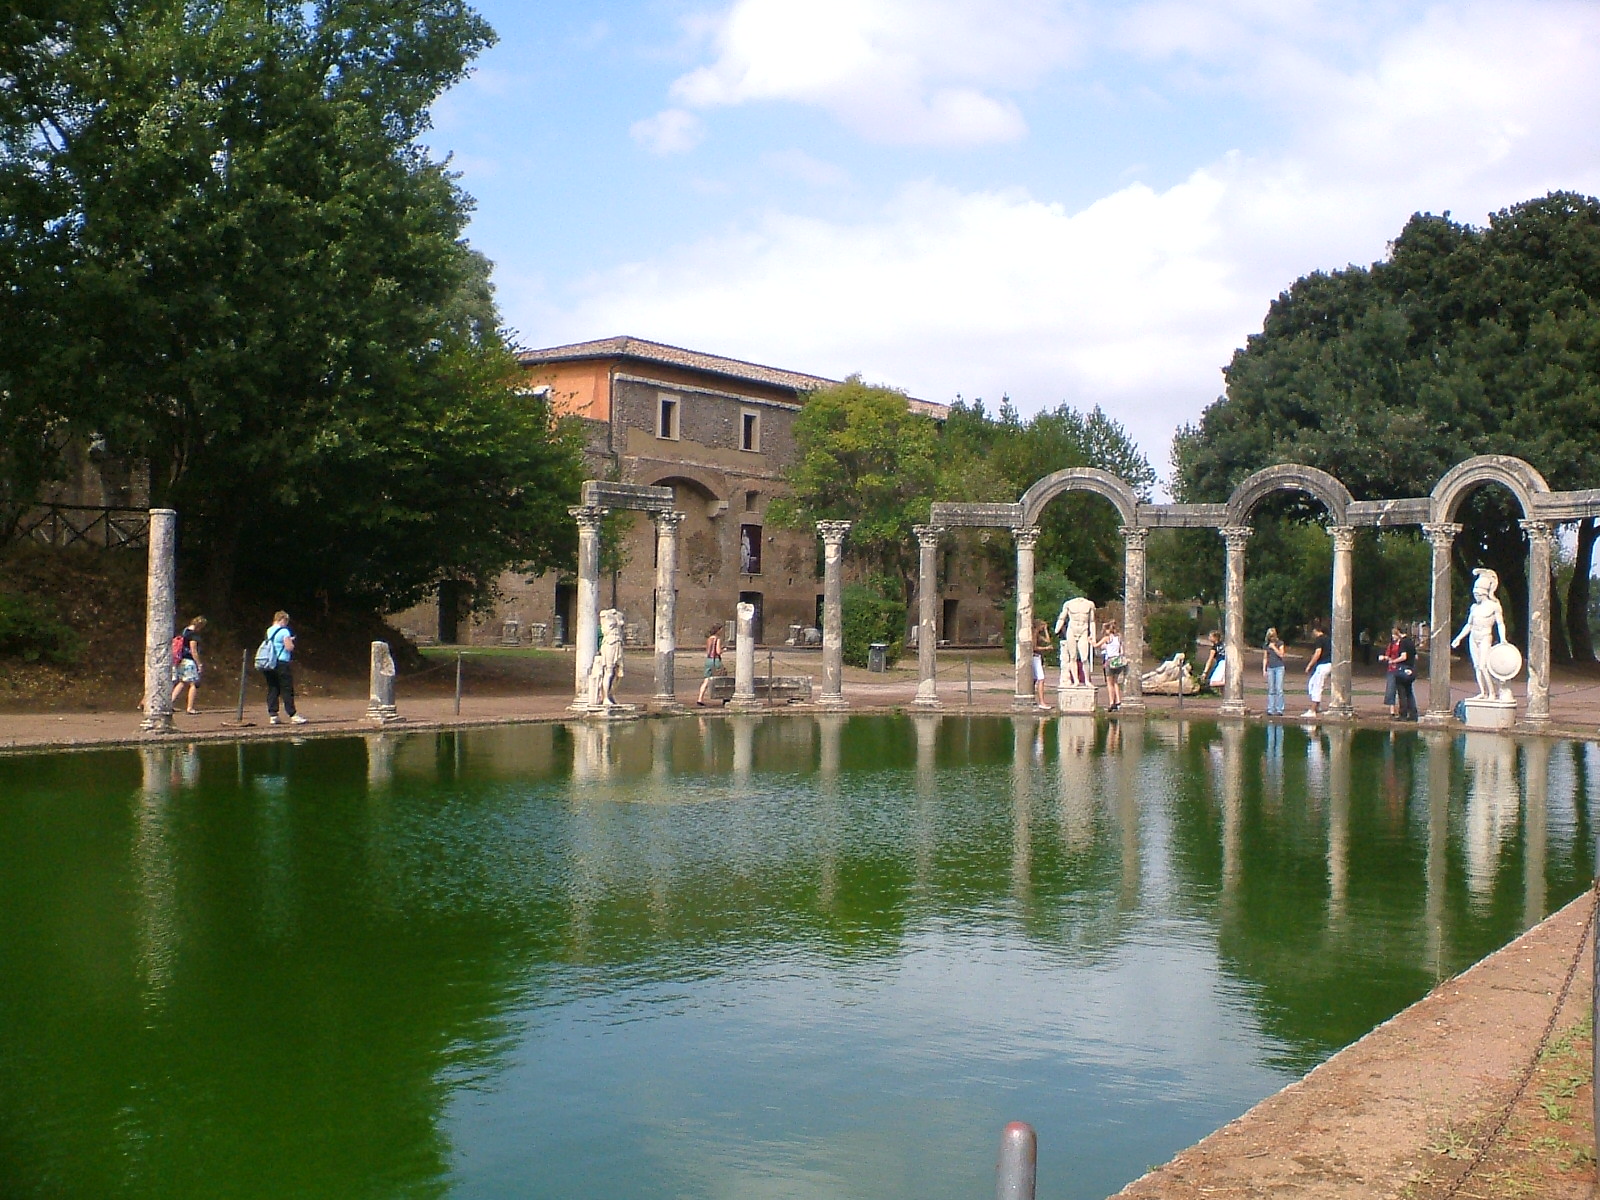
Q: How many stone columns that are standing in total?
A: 13